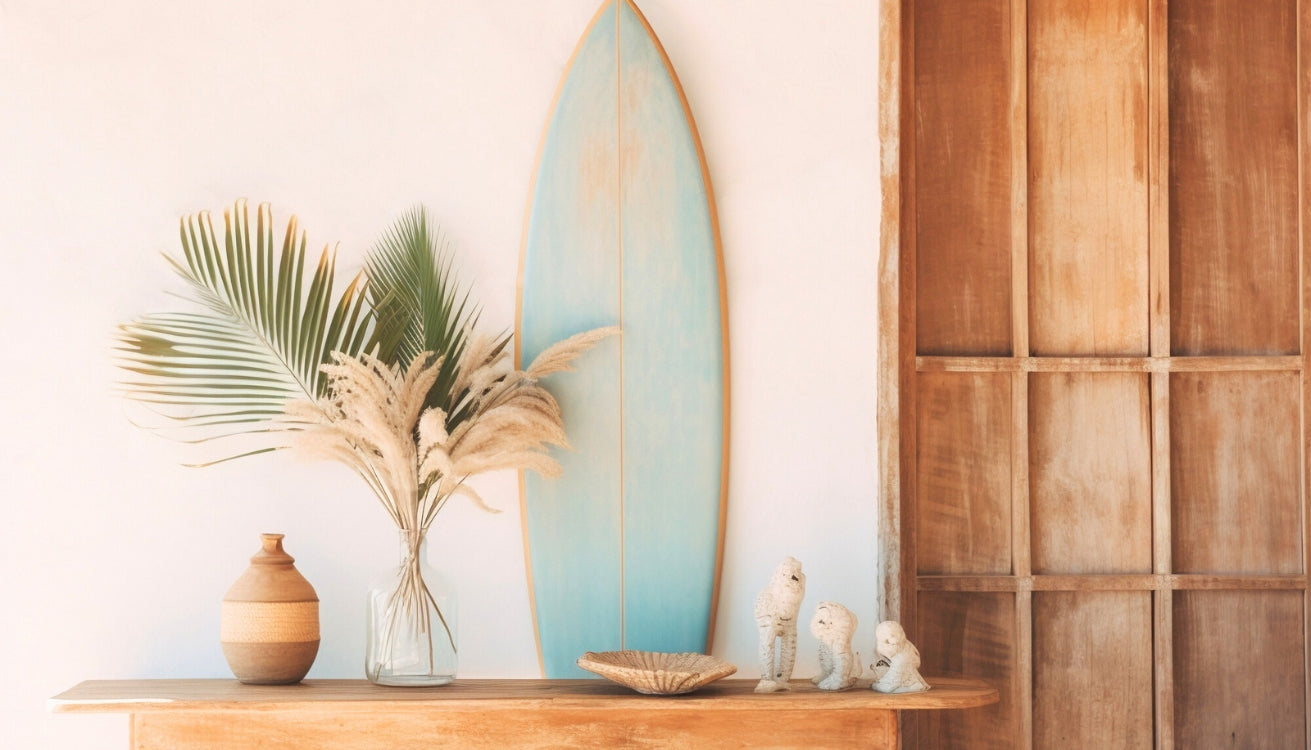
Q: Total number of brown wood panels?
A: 9